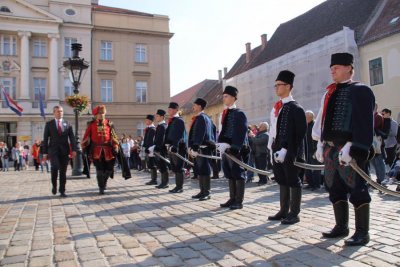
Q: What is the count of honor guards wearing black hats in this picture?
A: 7